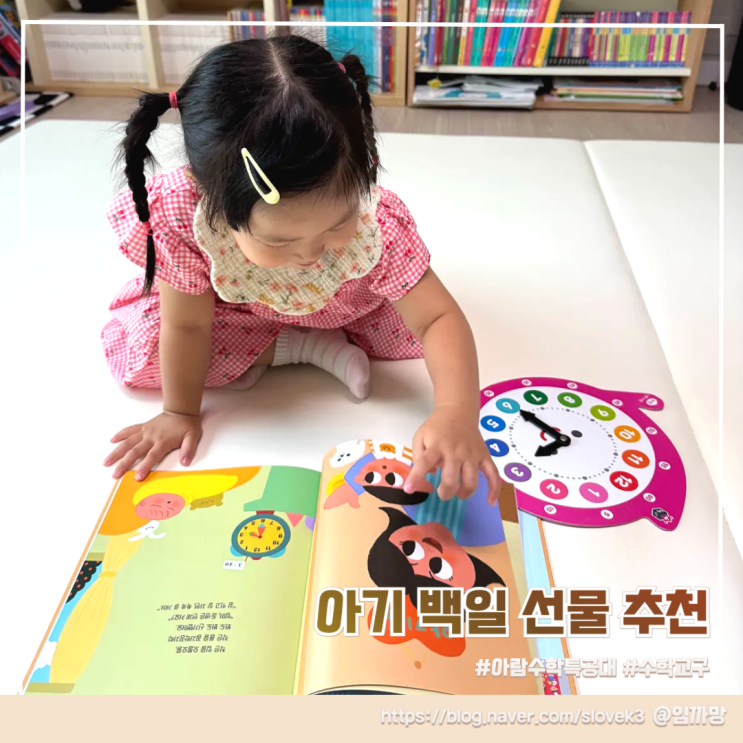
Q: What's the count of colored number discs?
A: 12